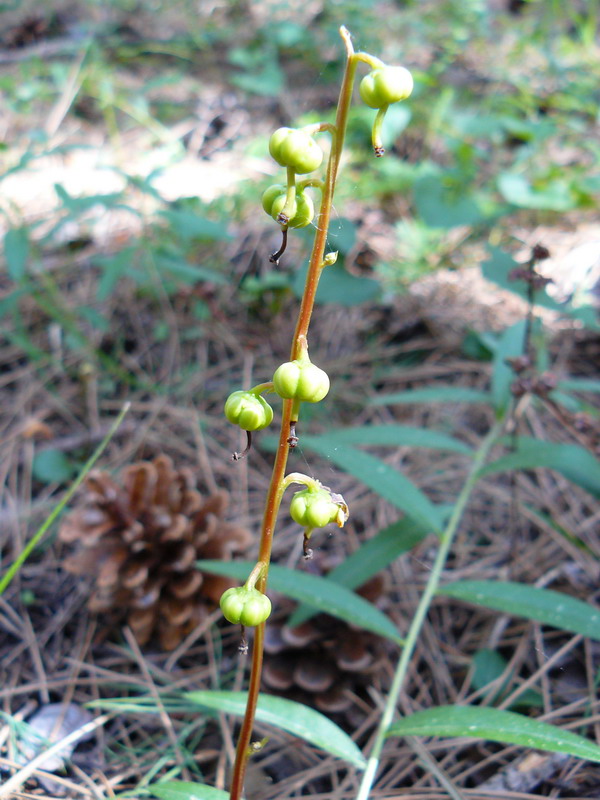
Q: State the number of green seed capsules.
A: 7